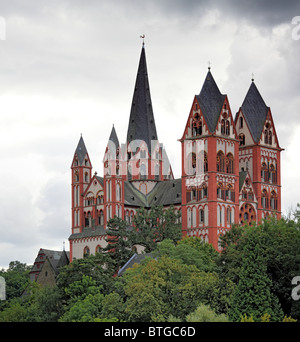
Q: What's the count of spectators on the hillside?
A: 0